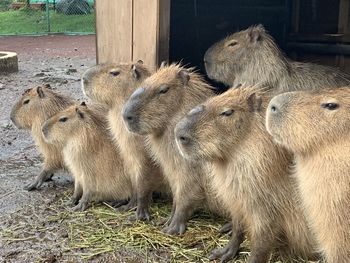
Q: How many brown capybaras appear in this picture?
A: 7